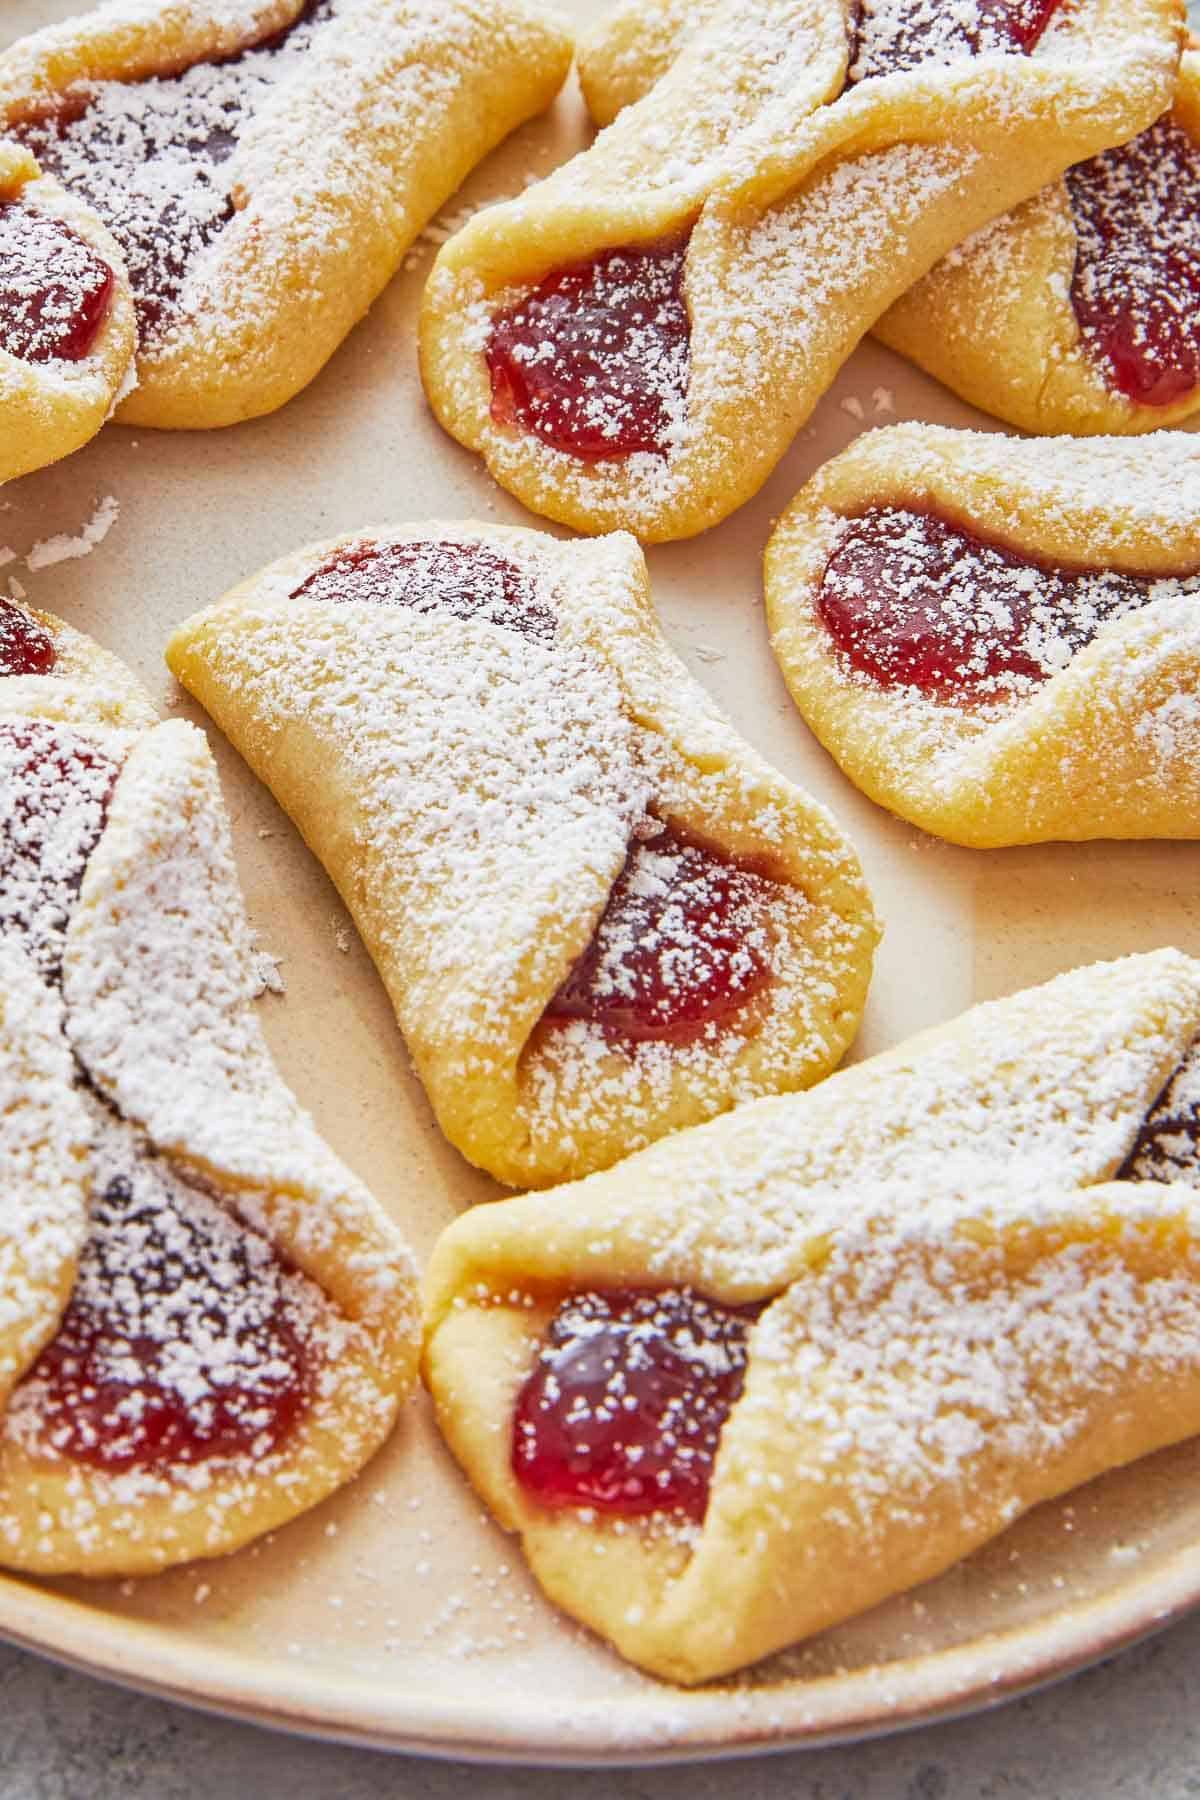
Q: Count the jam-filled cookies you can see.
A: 9